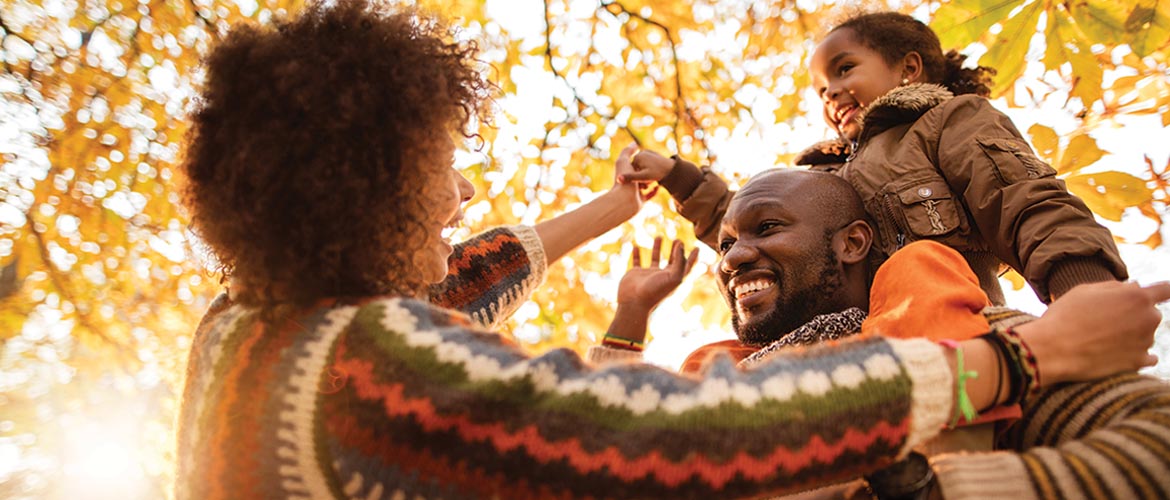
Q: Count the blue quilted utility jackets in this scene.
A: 0